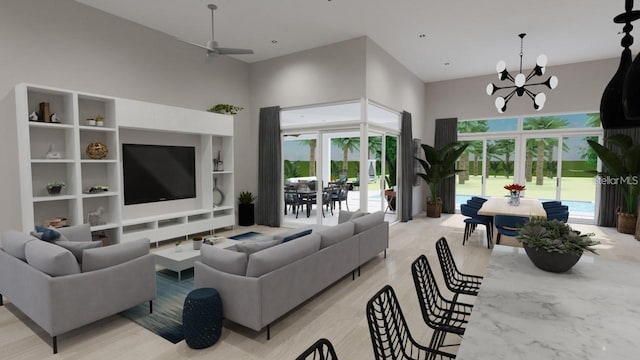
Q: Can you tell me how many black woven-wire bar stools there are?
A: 4